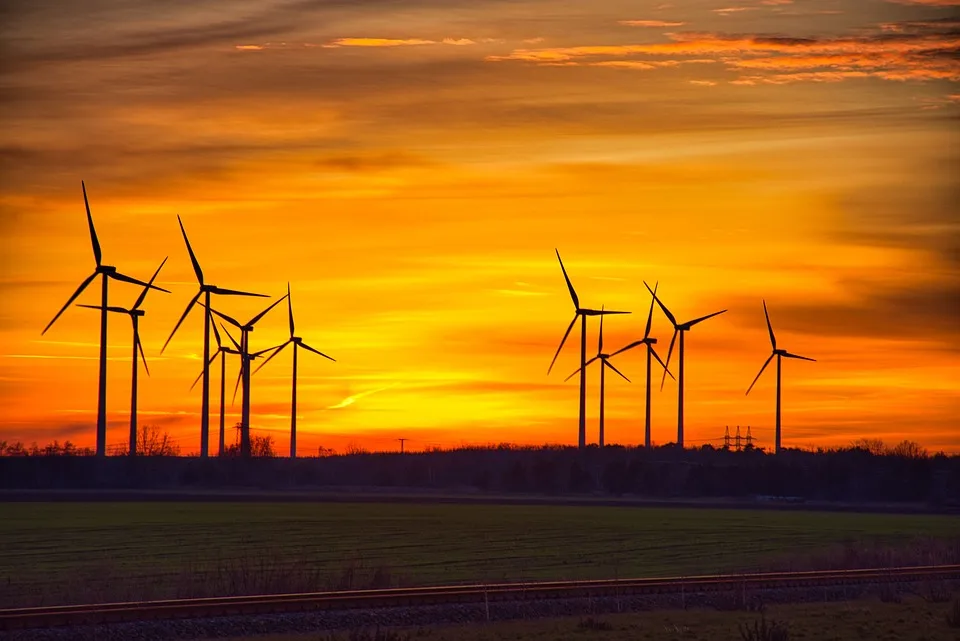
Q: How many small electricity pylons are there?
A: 3